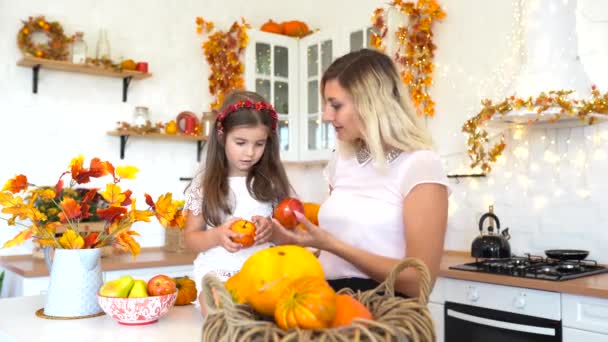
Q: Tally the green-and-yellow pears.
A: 2